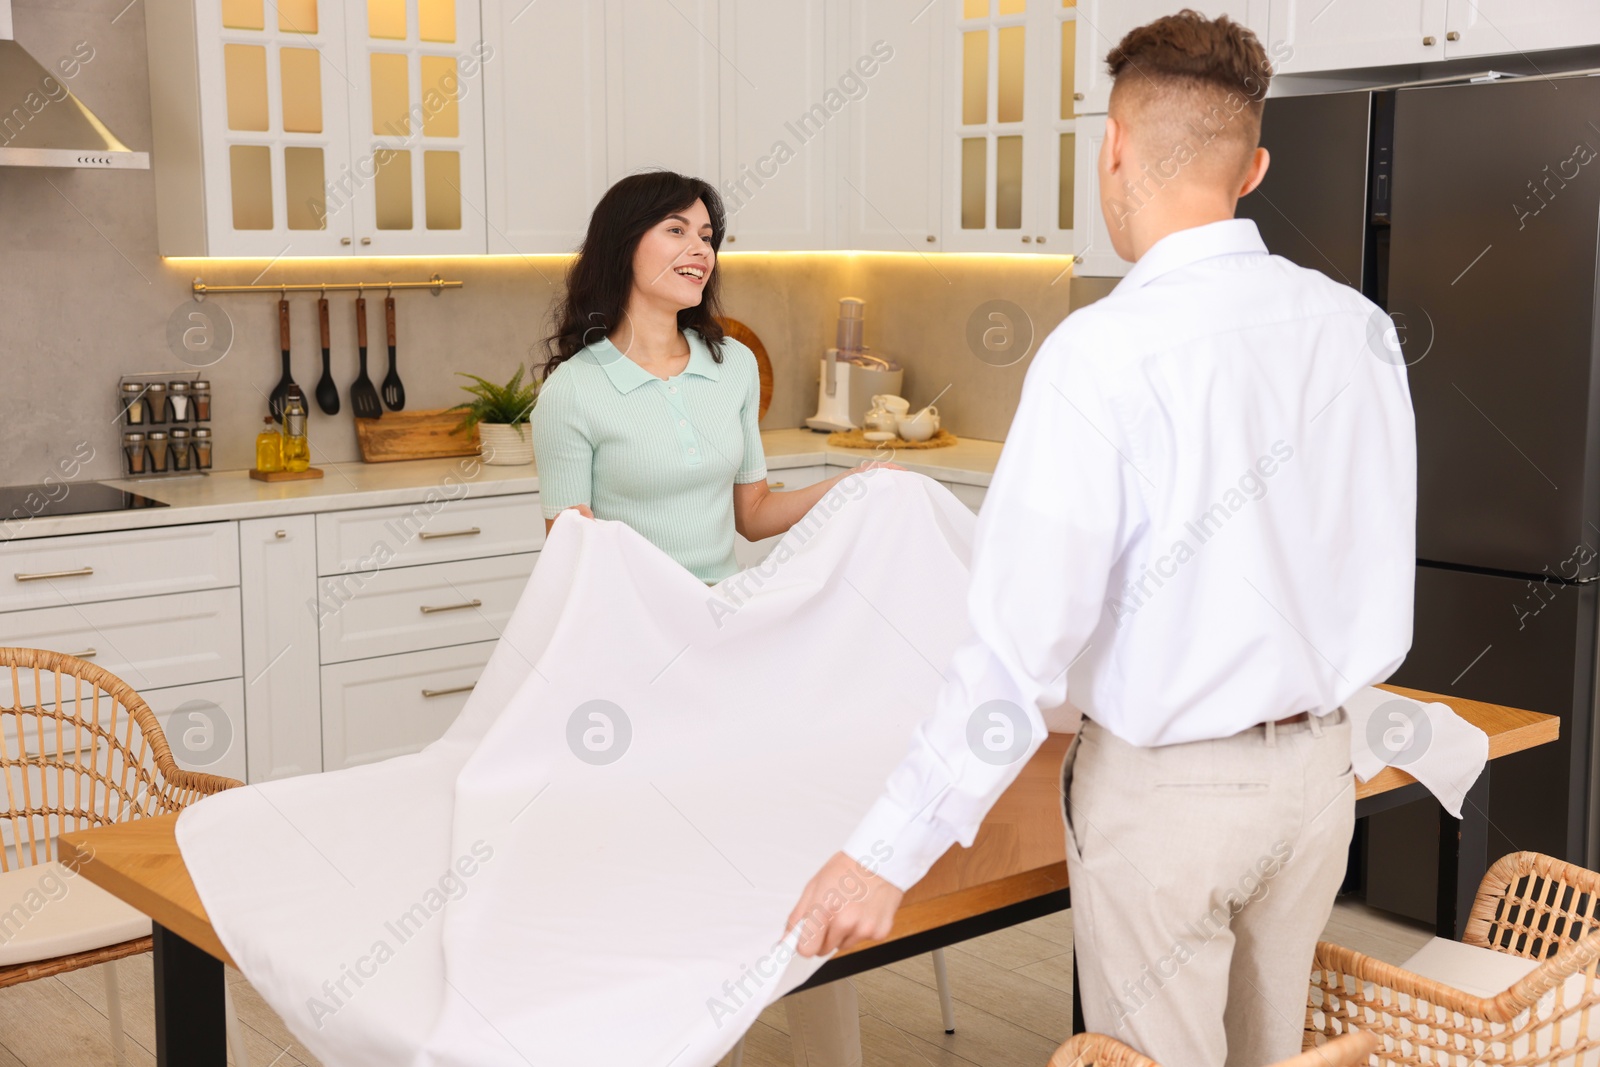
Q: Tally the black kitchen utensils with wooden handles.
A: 4